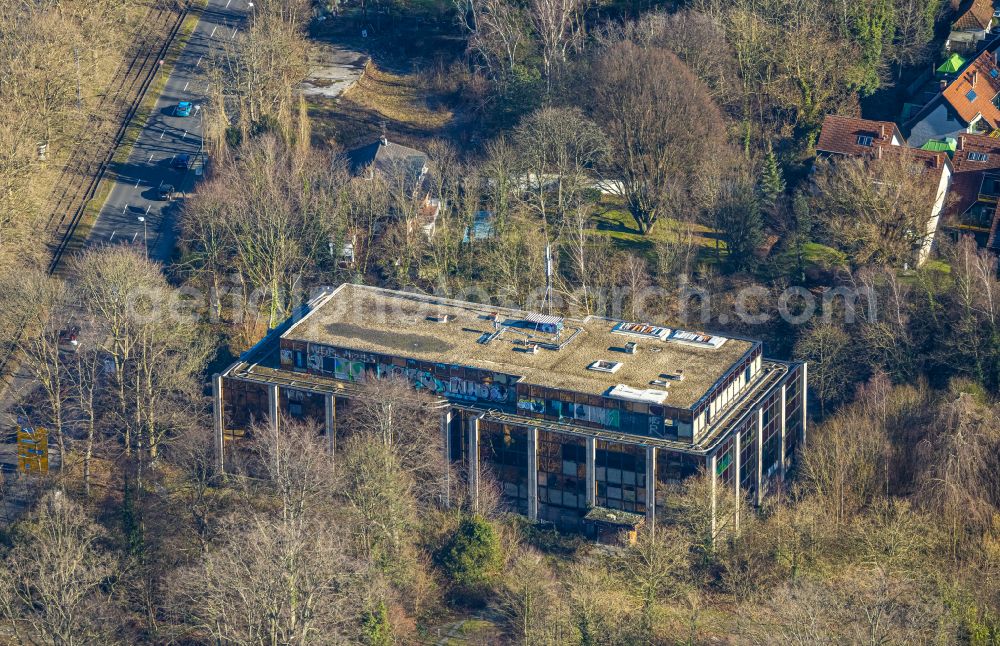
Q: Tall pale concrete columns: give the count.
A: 13